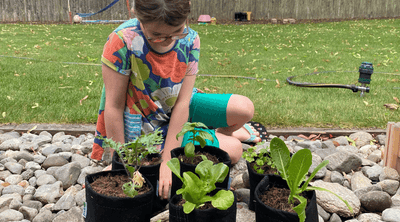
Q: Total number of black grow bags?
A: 6